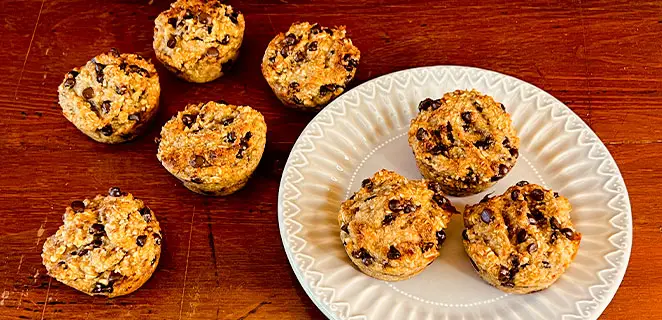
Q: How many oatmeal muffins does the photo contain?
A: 8